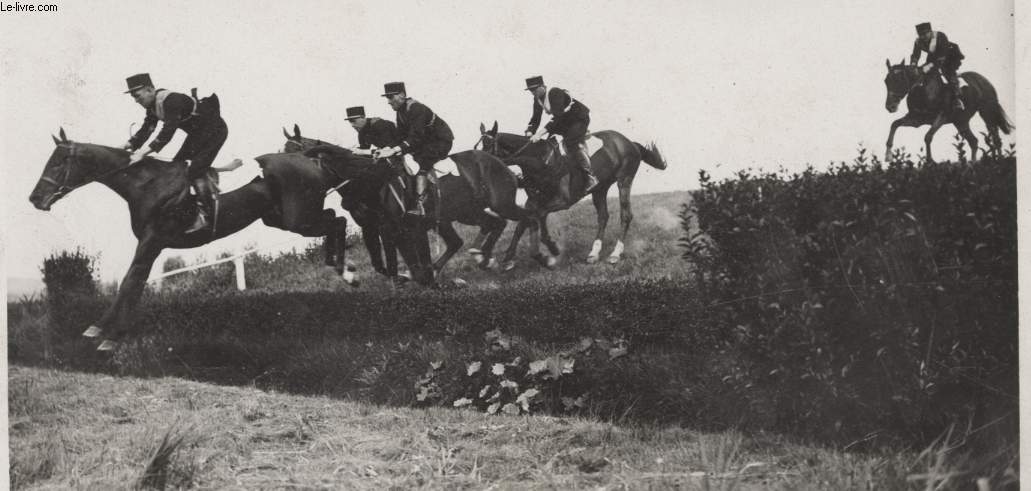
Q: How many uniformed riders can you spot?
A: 5